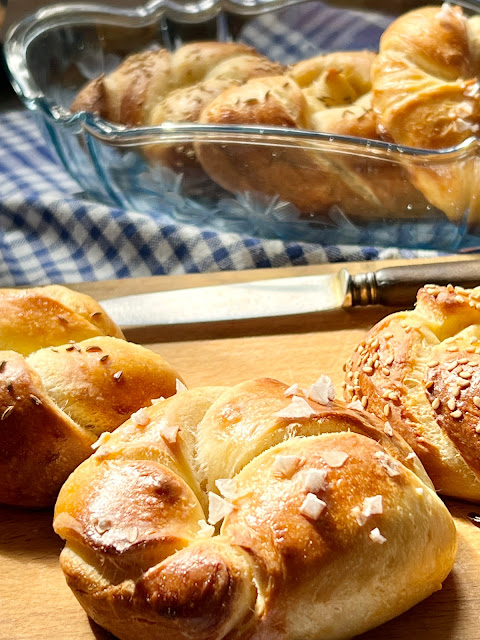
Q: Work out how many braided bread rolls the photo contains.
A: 6